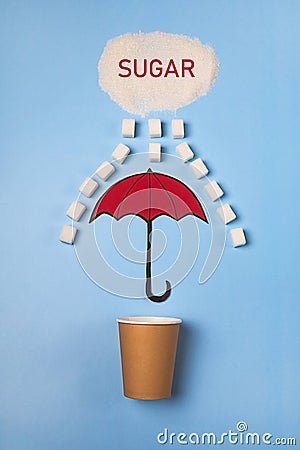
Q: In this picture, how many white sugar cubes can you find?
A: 14